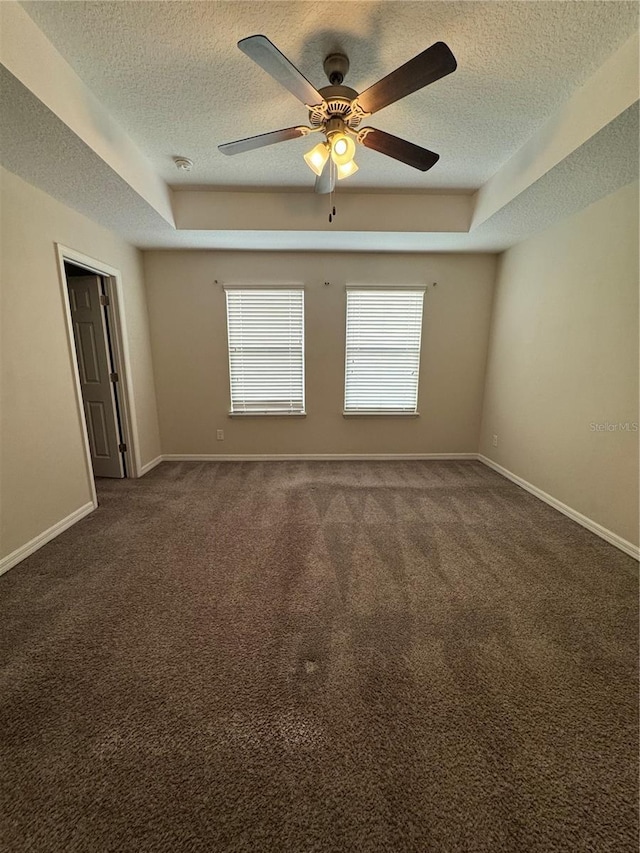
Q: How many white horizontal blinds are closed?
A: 2